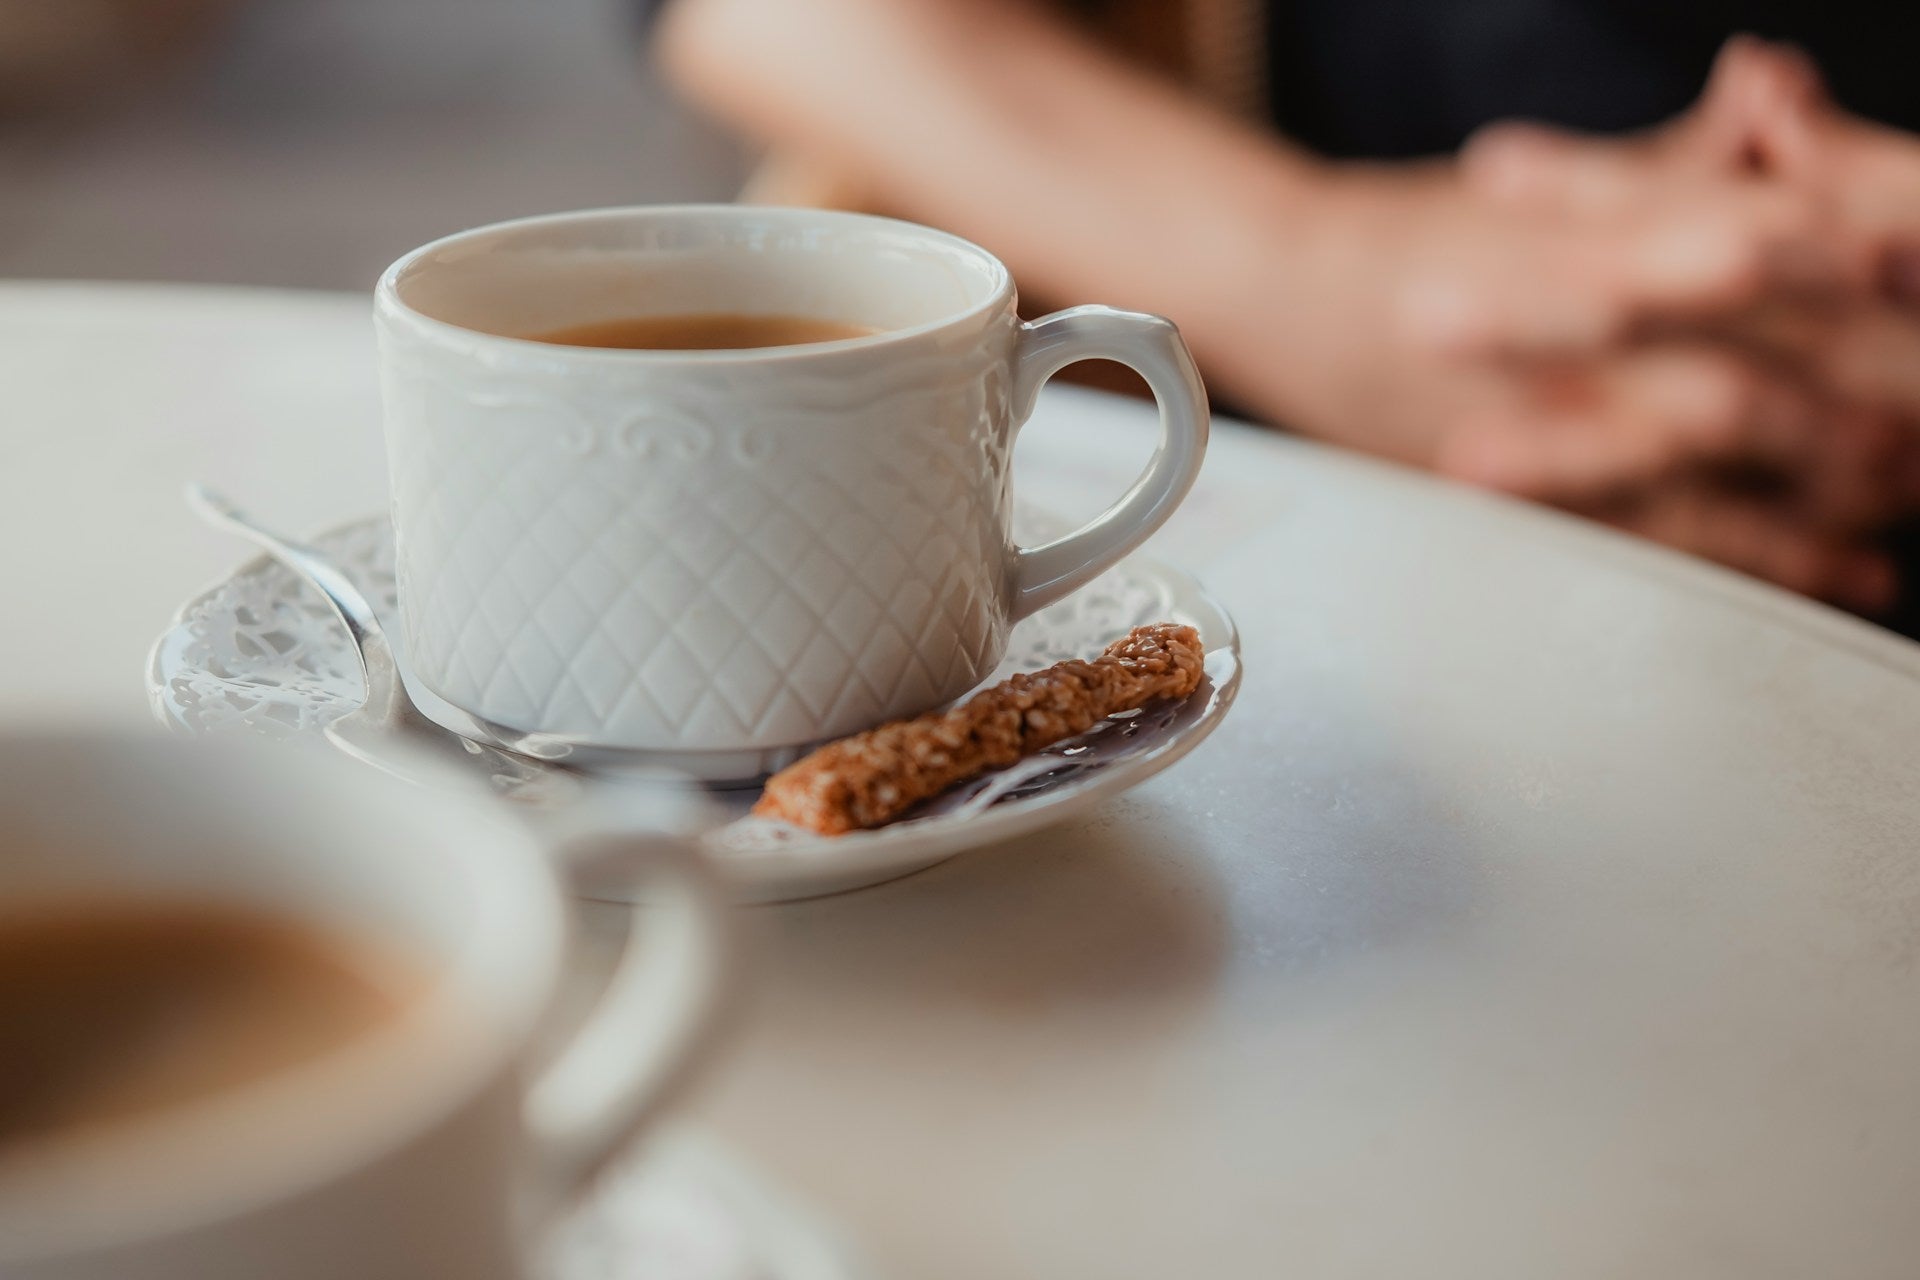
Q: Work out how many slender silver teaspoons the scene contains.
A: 1